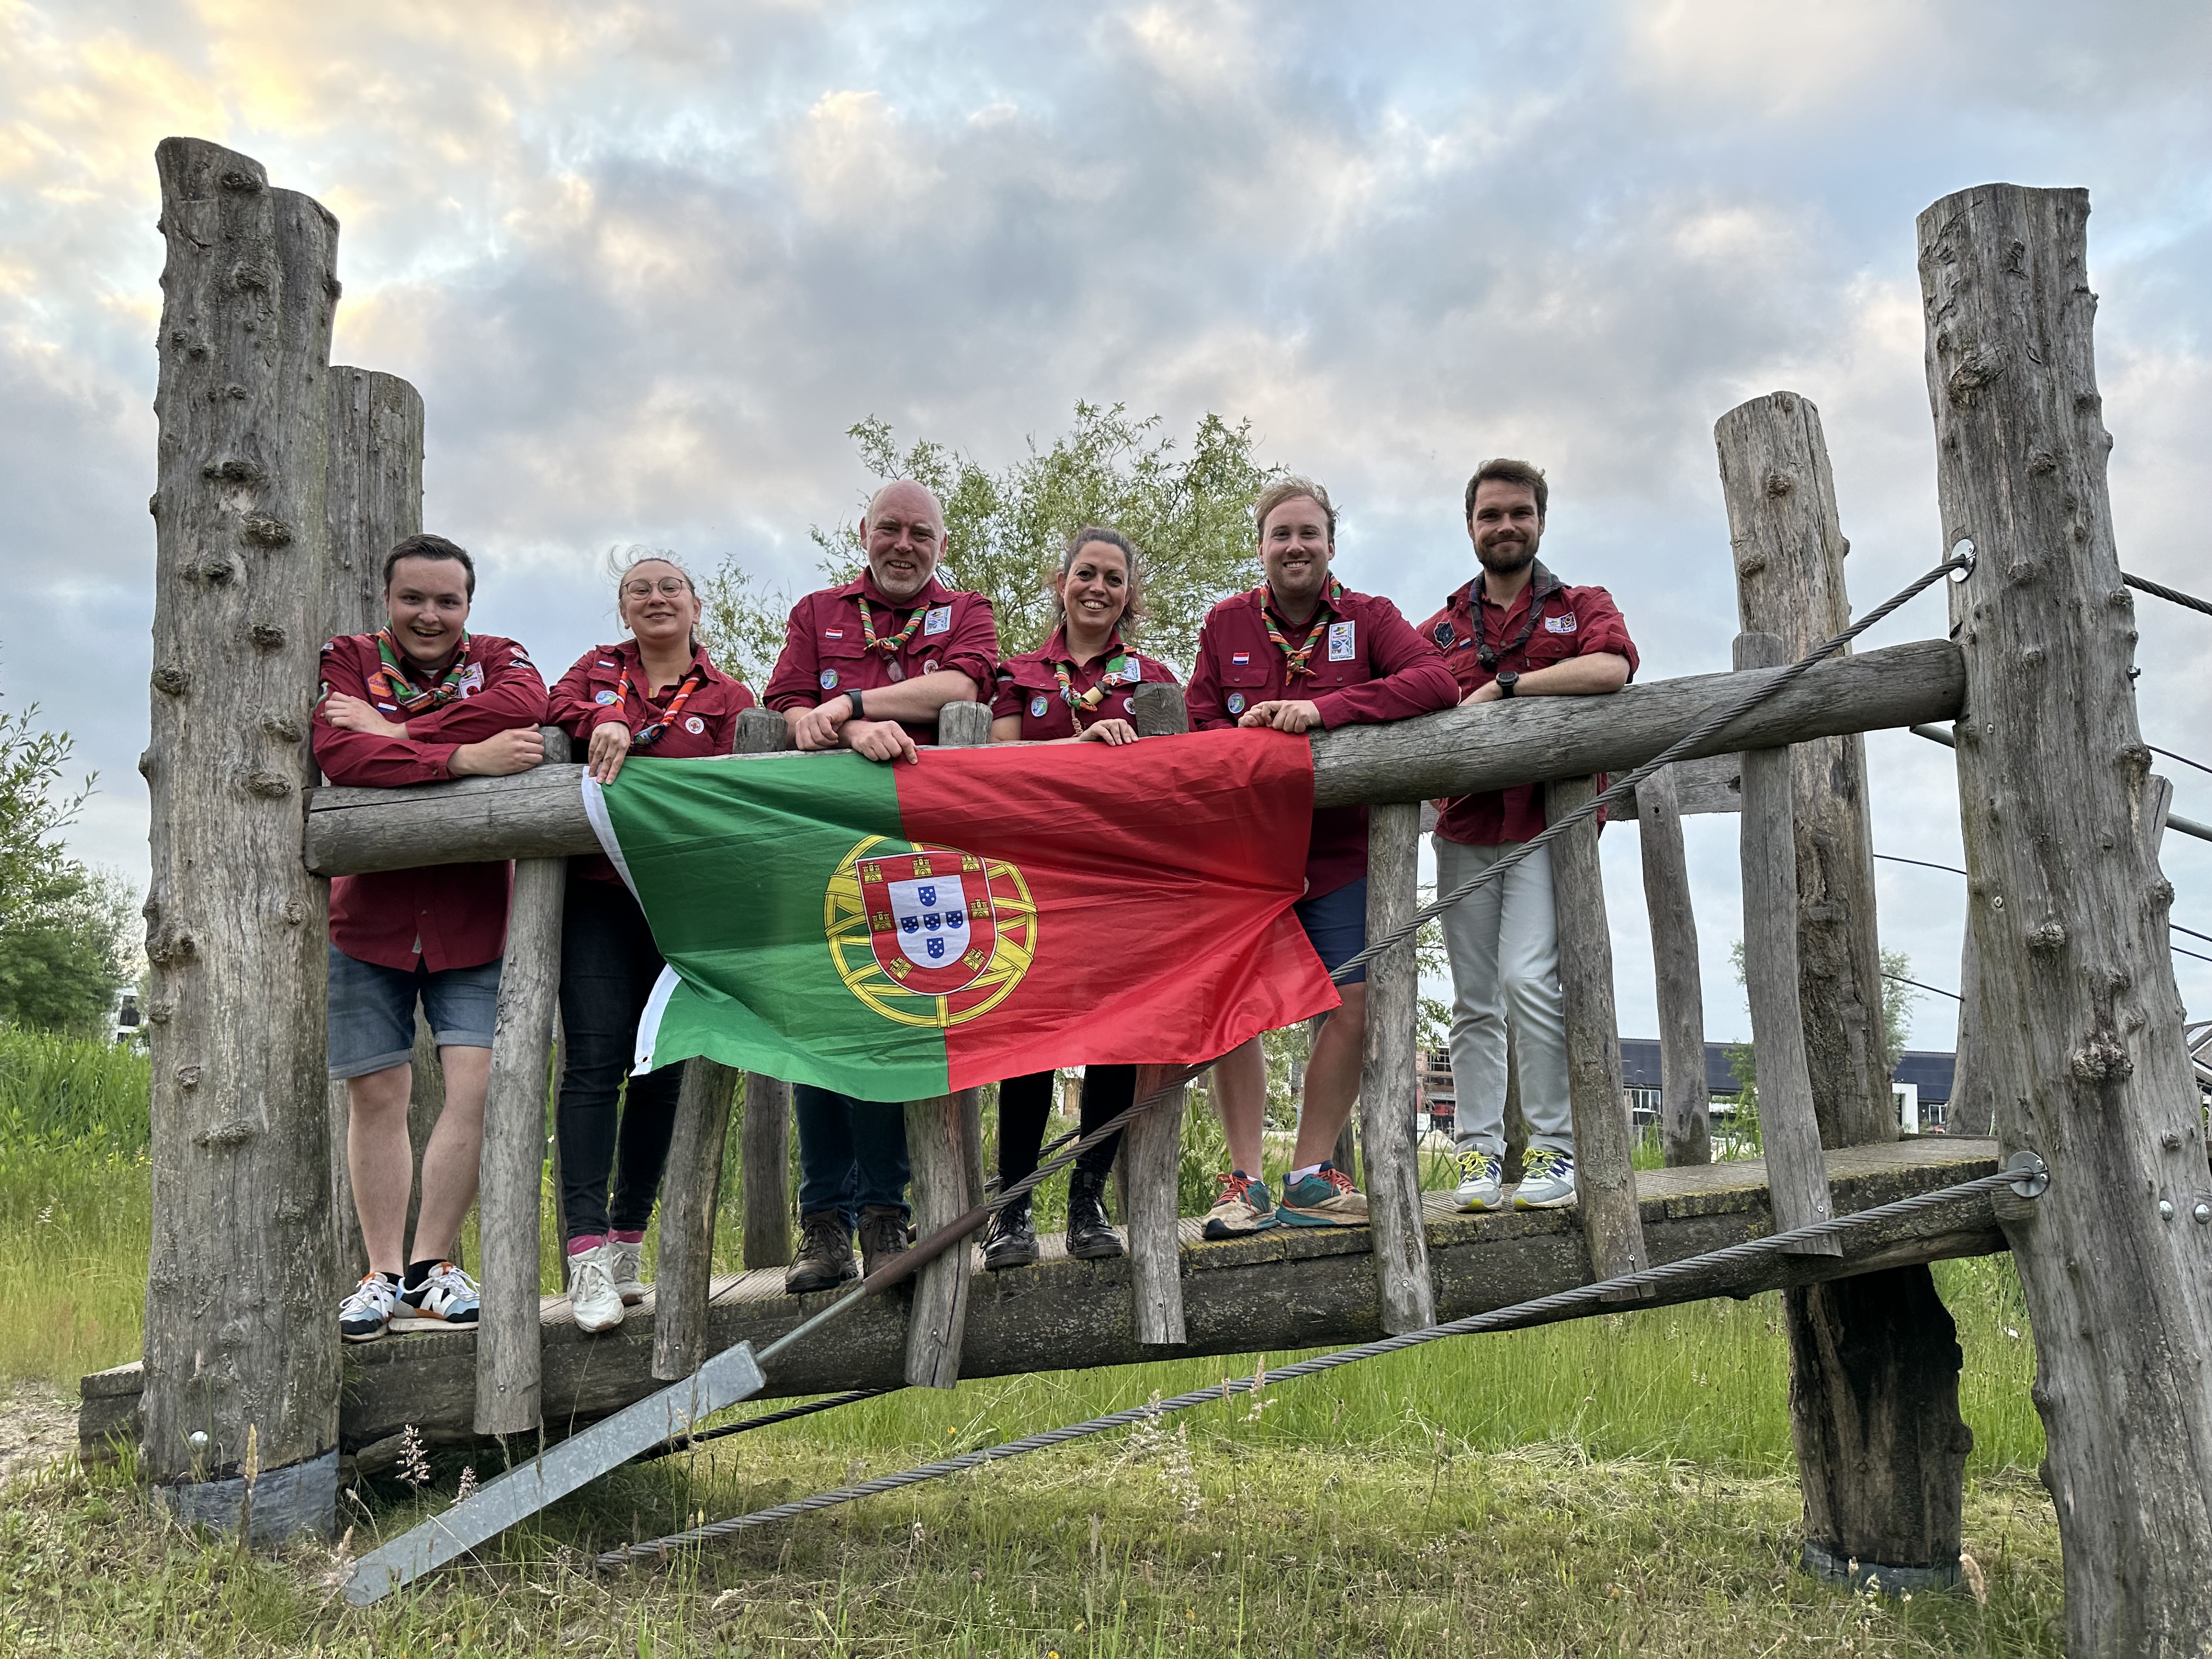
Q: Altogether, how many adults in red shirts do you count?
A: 6